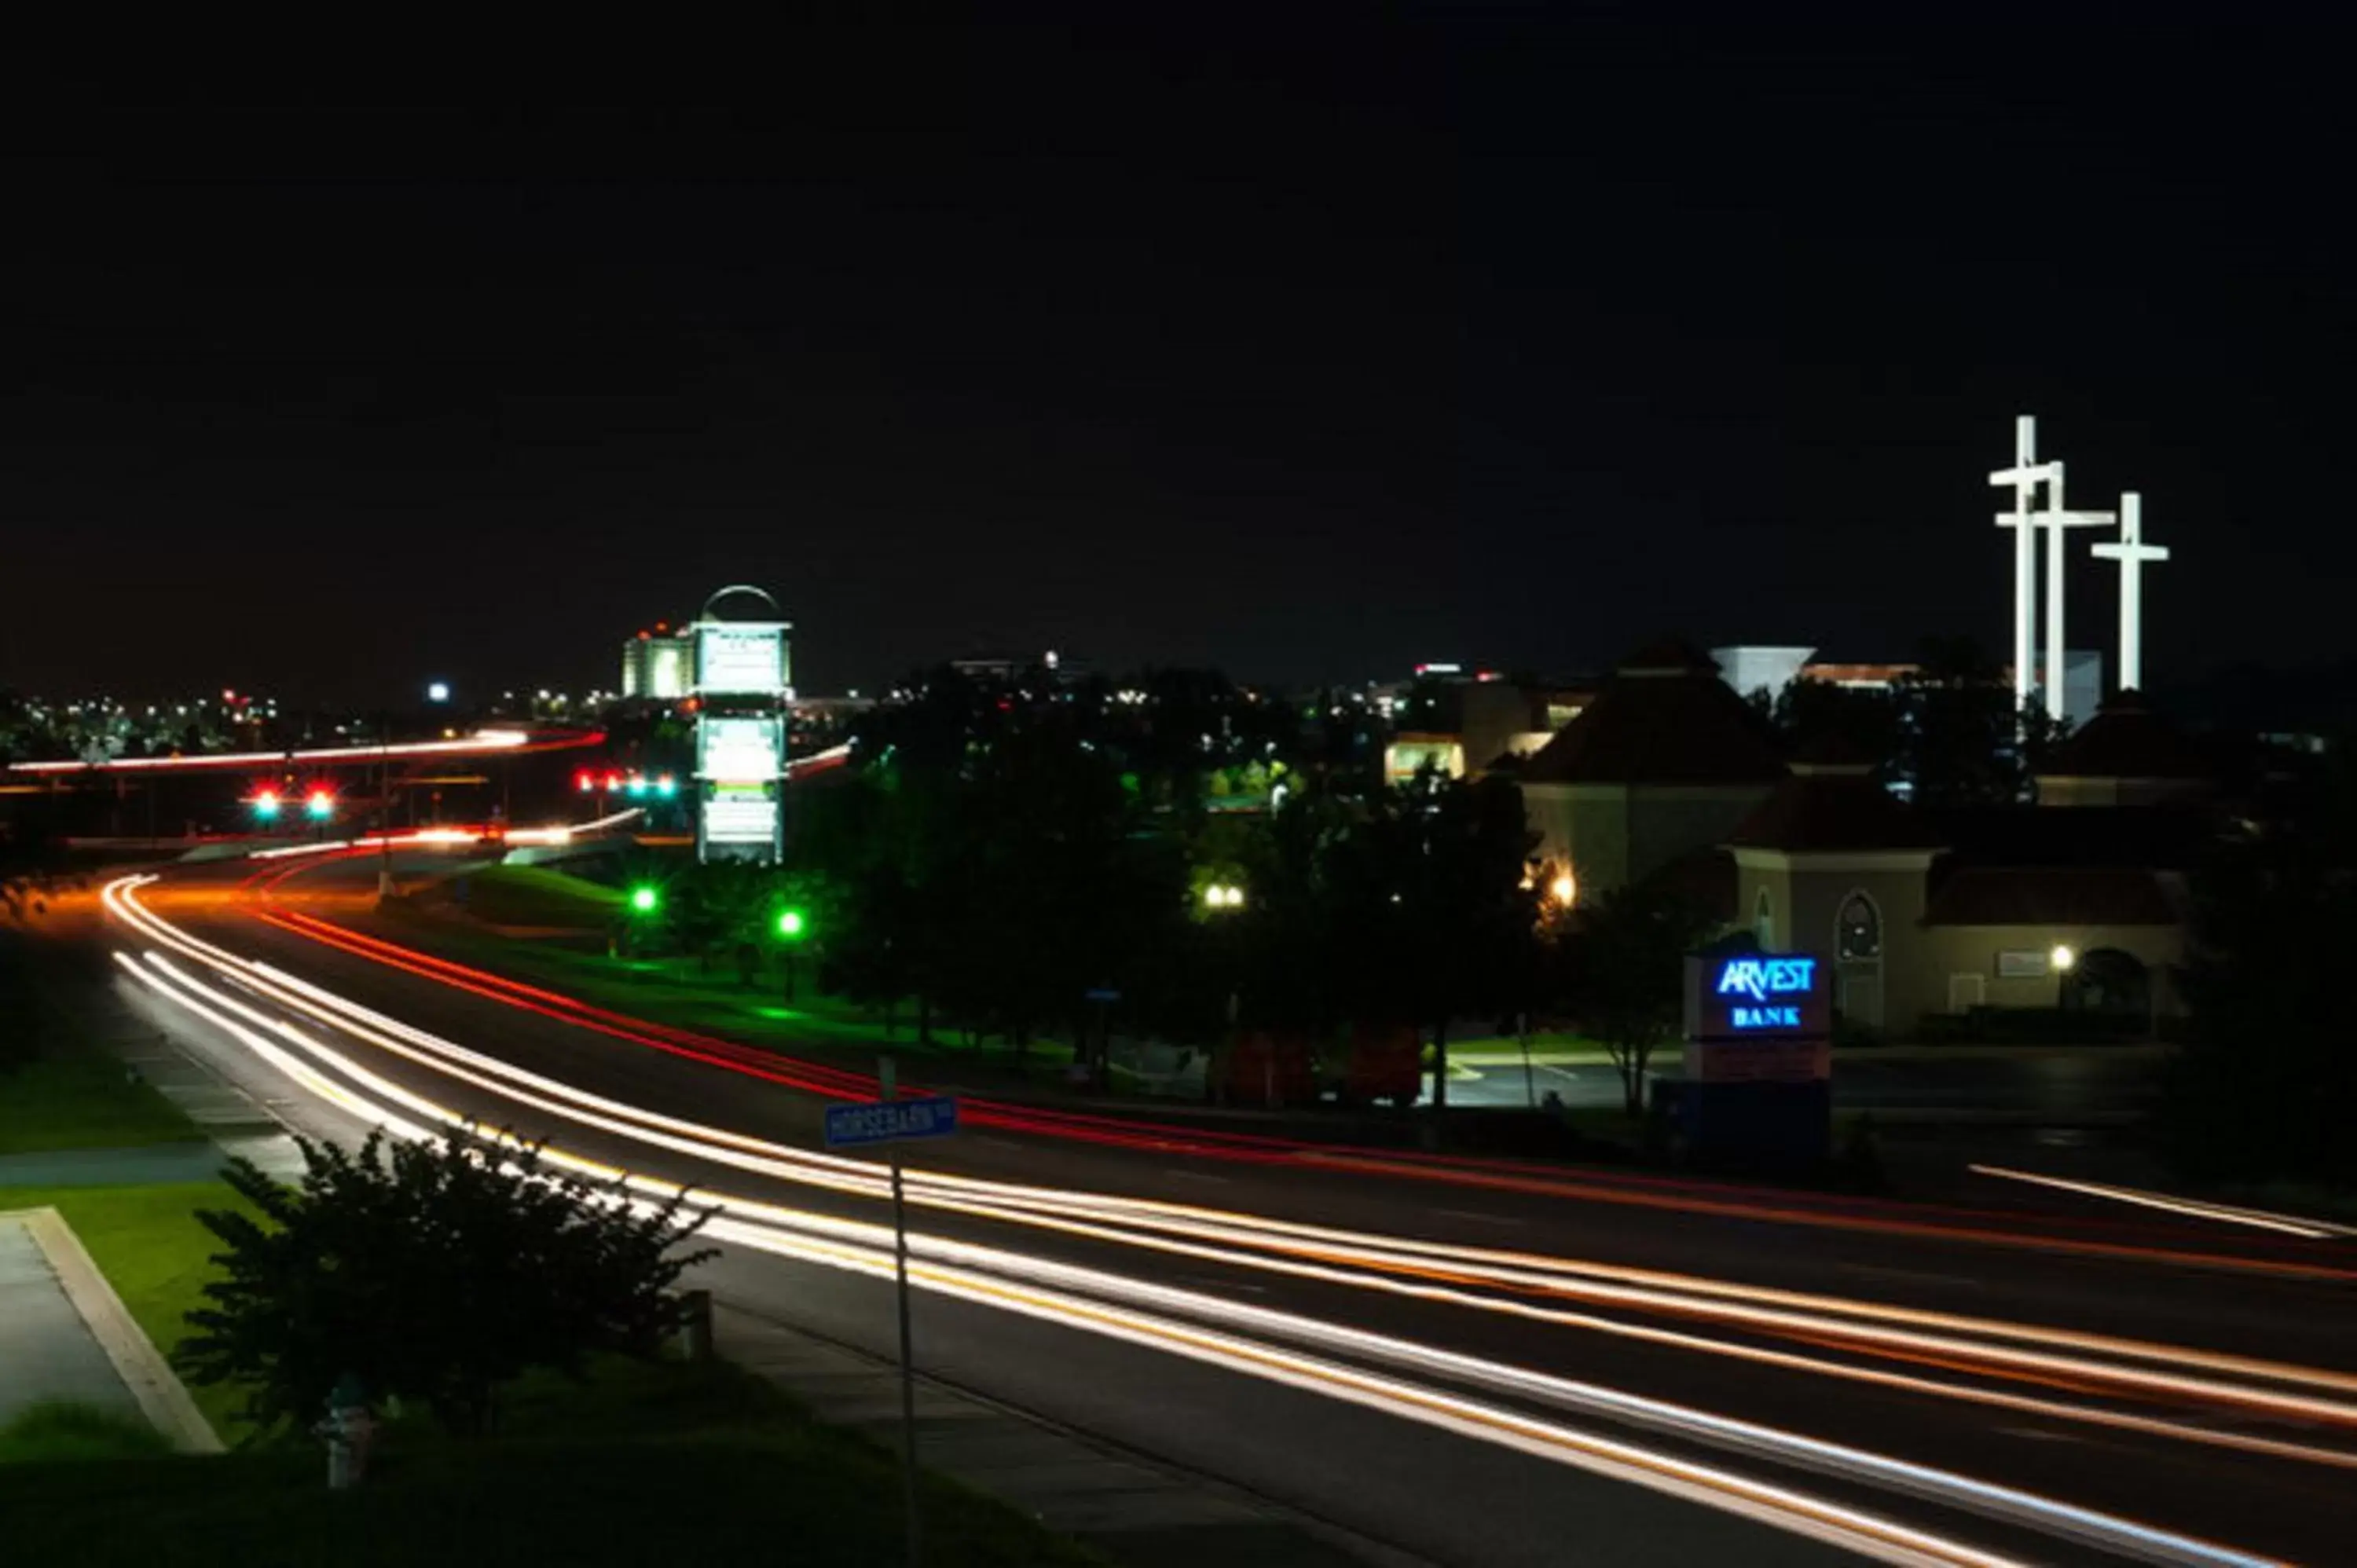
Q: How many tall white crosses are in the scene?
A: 3